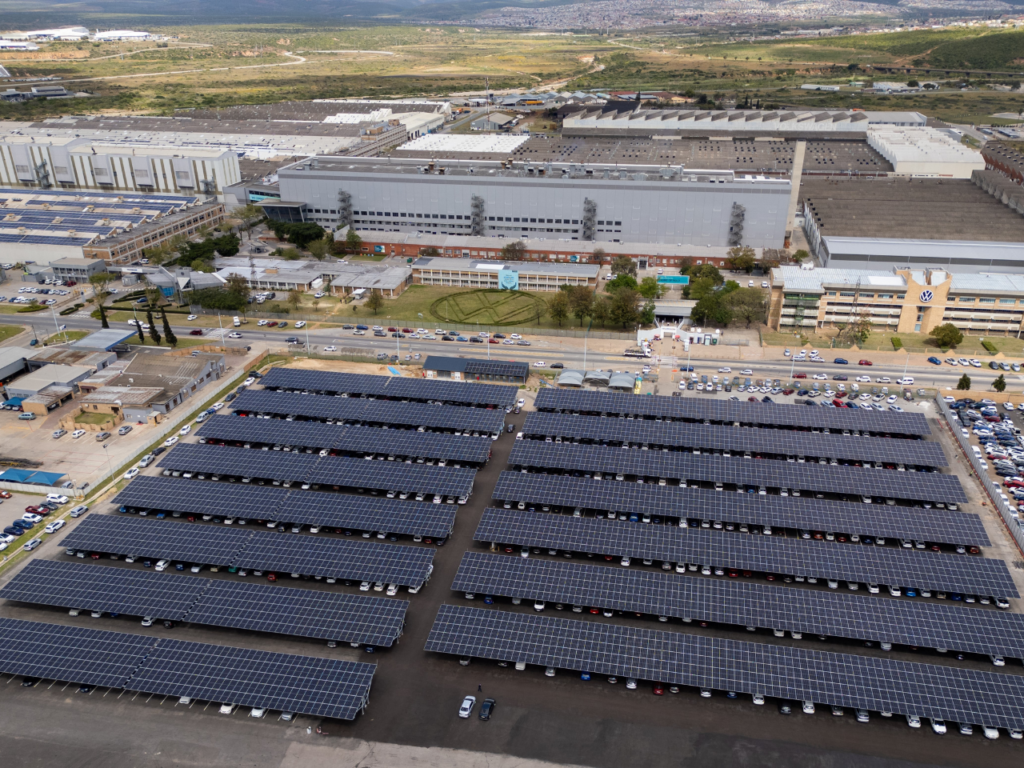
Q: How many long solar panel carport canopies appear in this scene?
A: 15